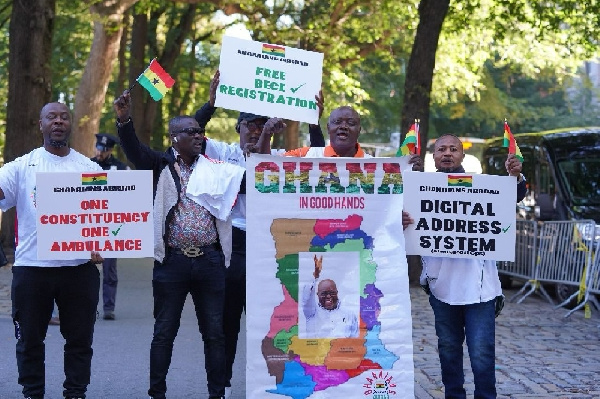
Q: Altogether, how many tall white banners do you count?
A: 1